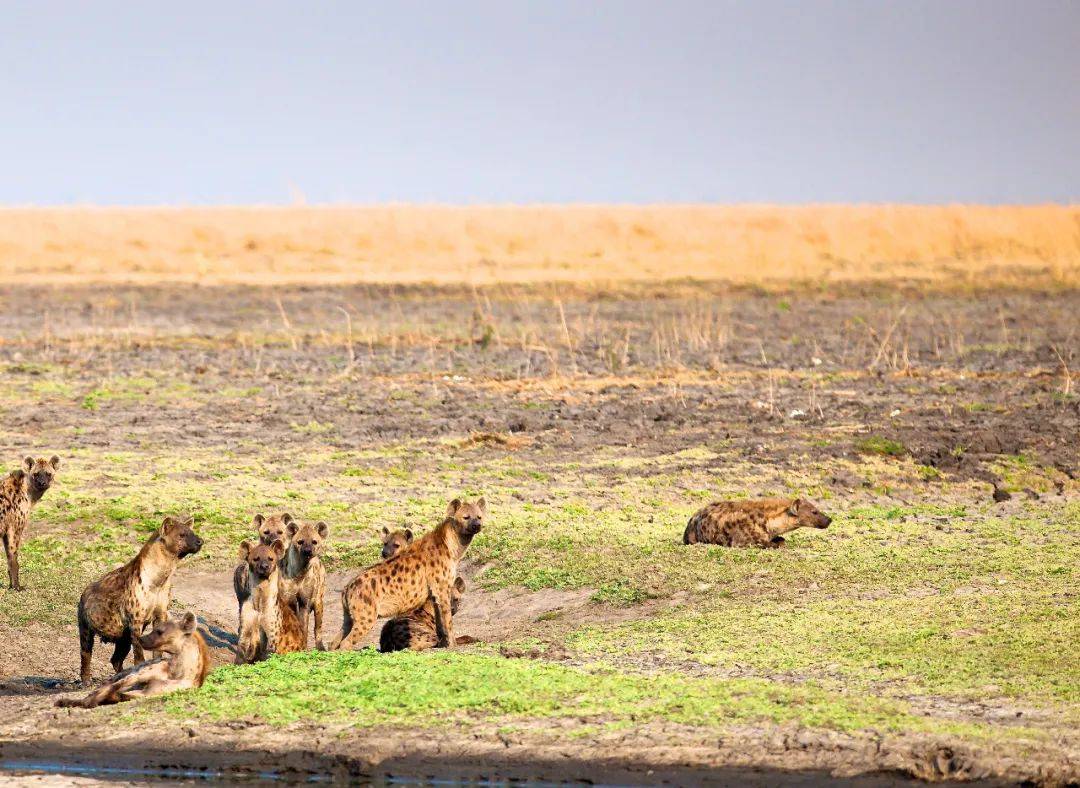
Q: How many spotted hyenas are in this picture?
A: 10